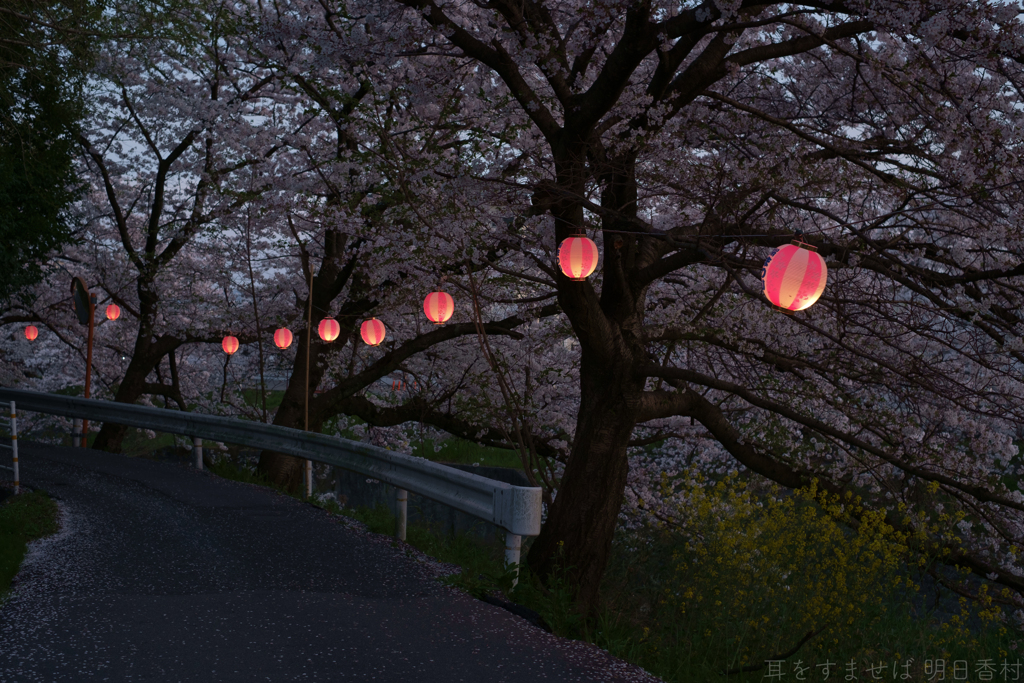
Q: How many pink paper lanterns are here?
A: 9